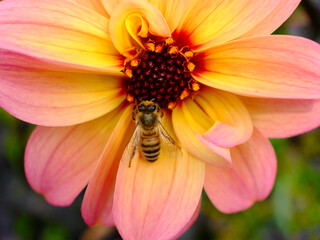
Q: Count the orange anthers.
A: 12